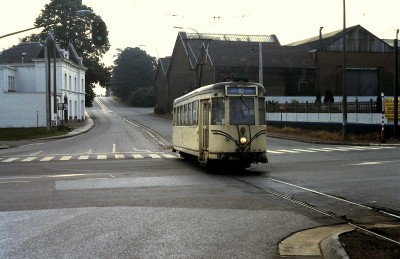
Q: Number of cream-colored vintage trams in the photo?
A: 1